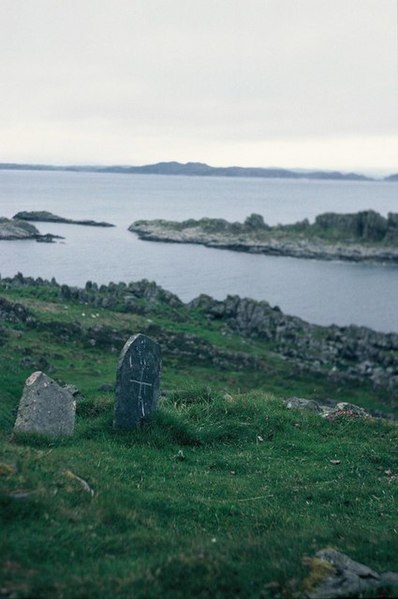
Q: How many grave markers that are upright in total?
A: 2